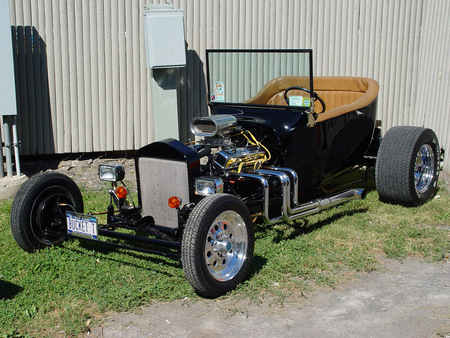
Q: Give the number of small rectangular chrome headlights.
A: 2